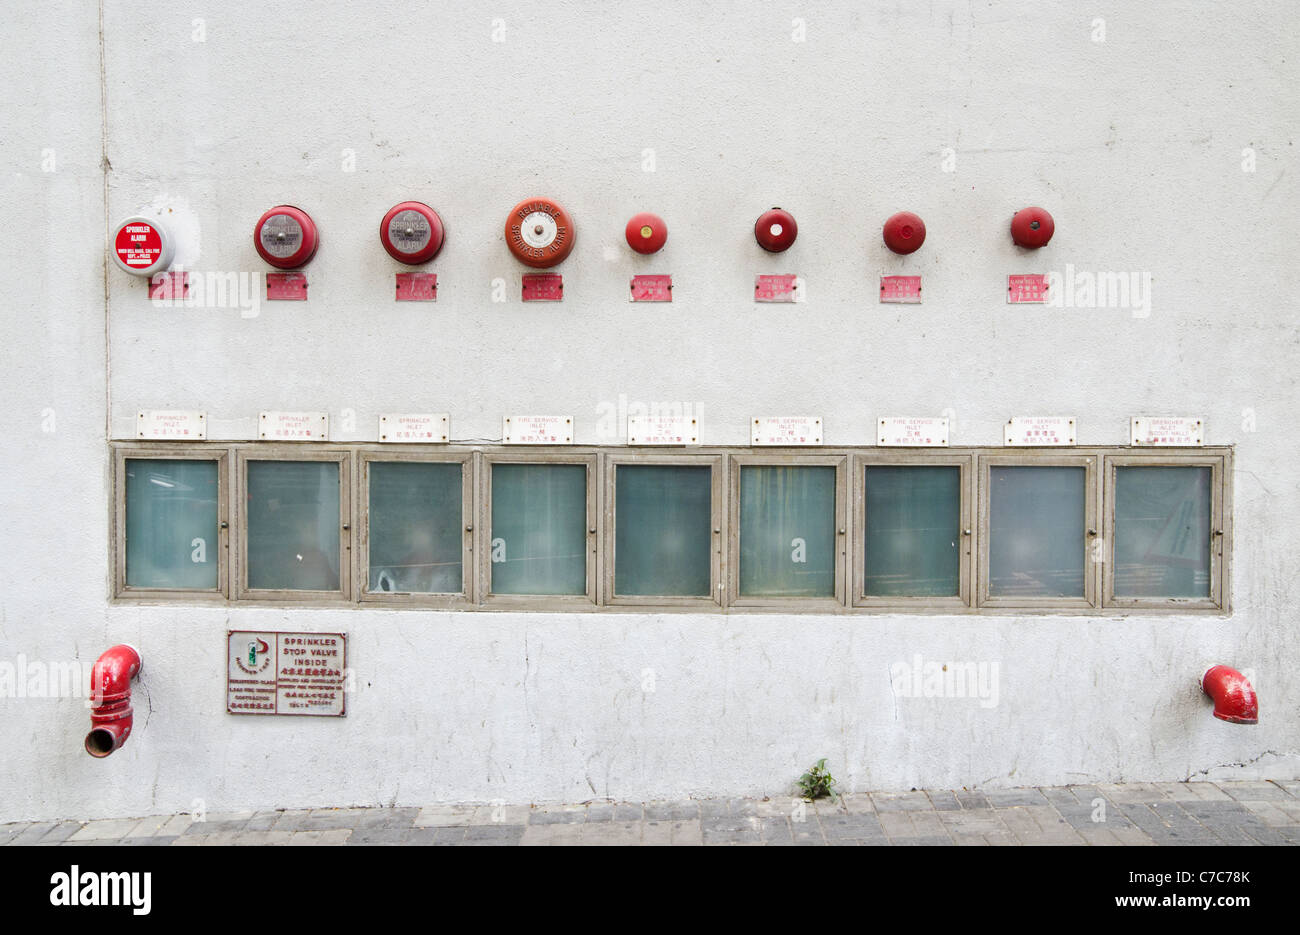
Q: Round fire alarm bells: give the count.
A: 8